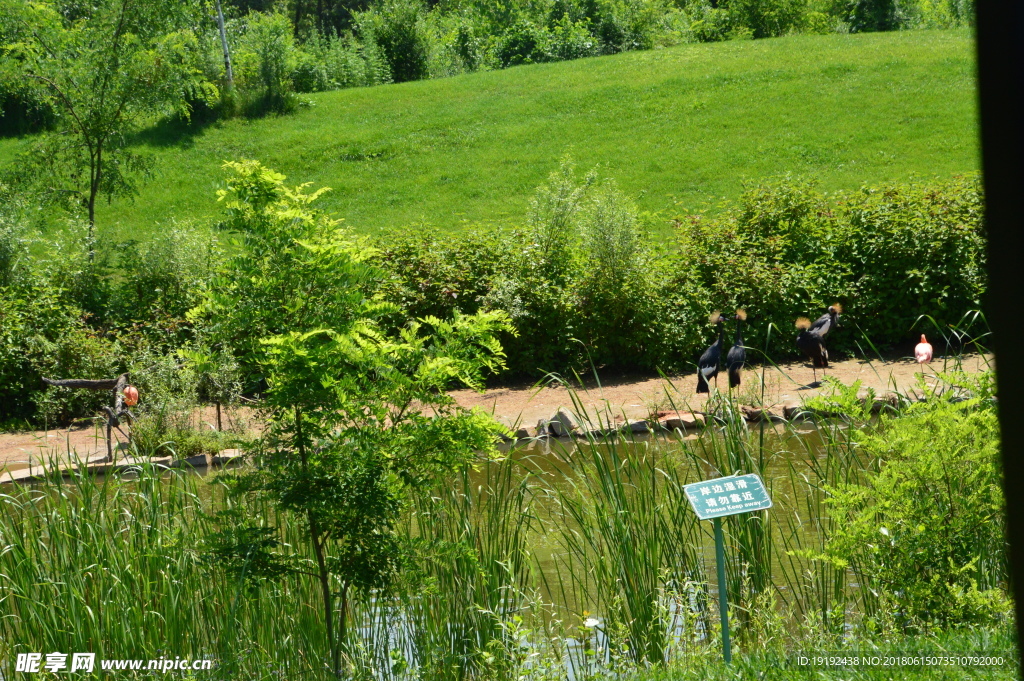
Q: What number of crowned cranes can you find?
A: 4